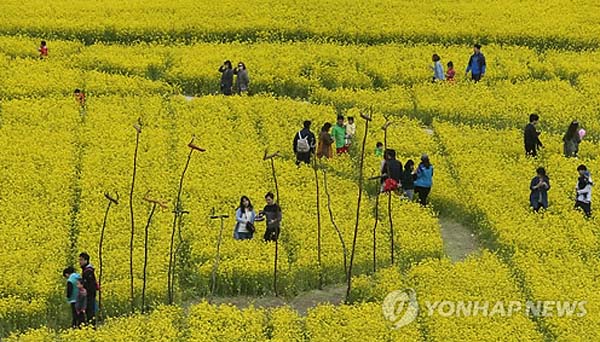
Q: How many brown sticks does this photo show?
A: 12